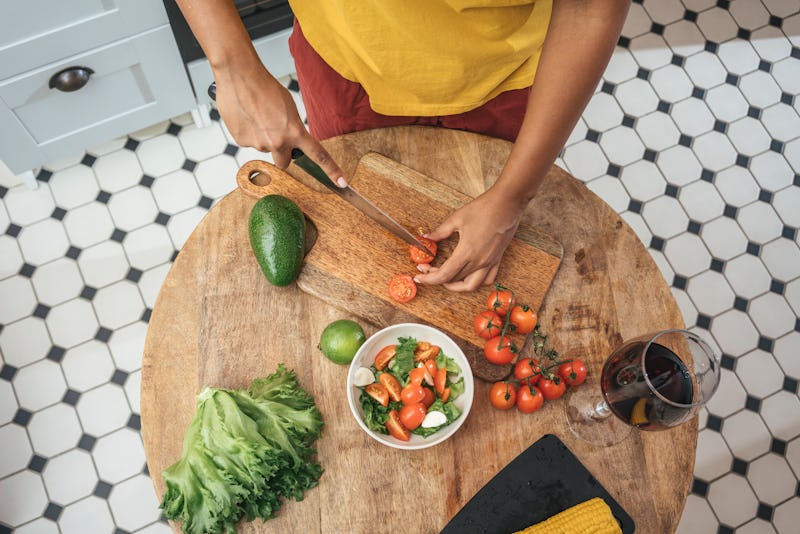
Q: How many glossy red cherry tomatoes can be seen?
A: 9